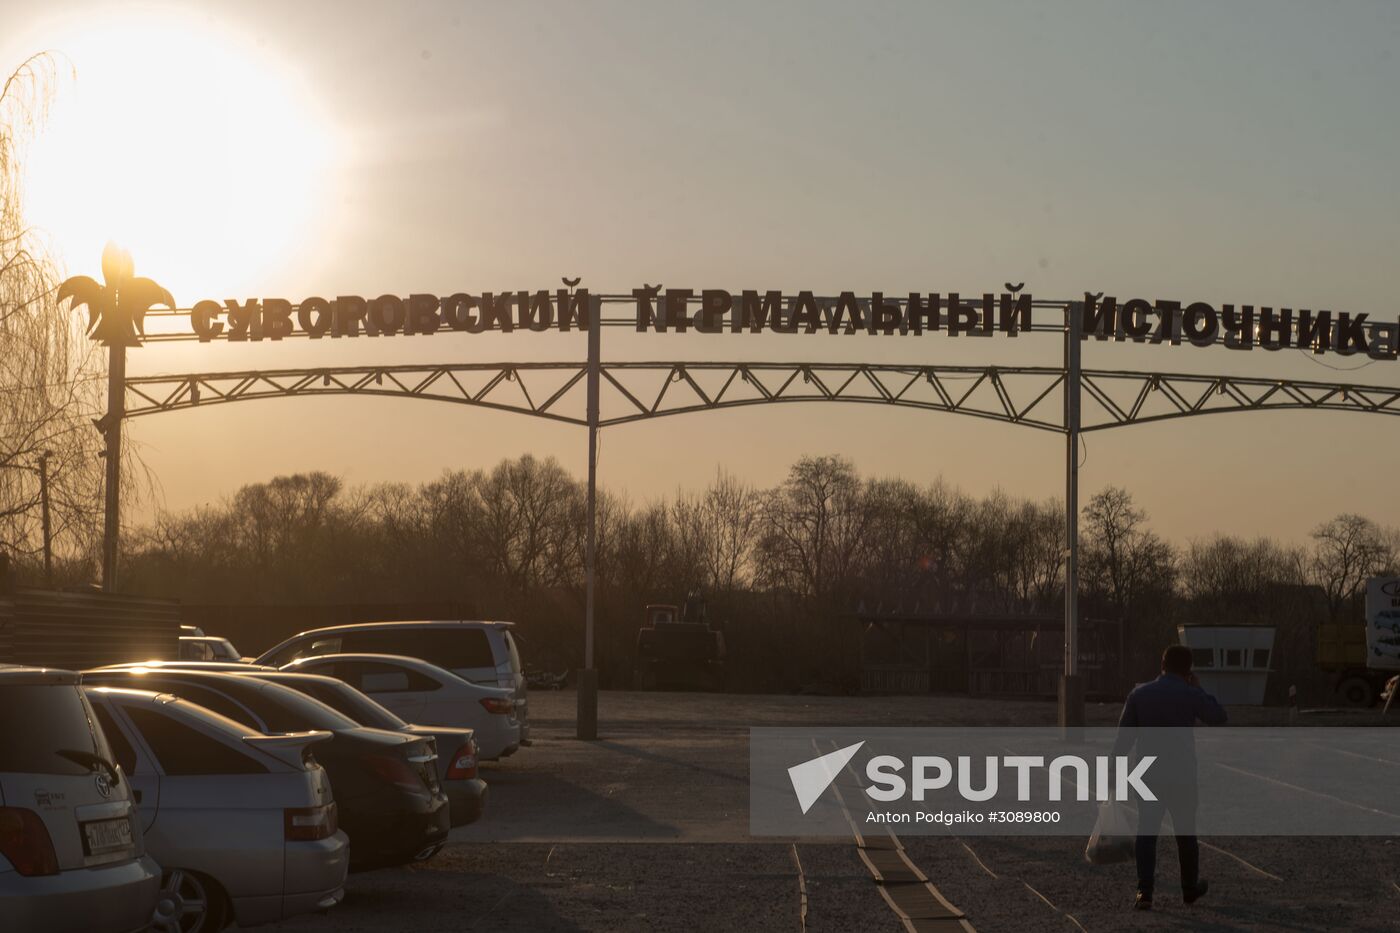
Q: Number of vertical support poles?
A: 3